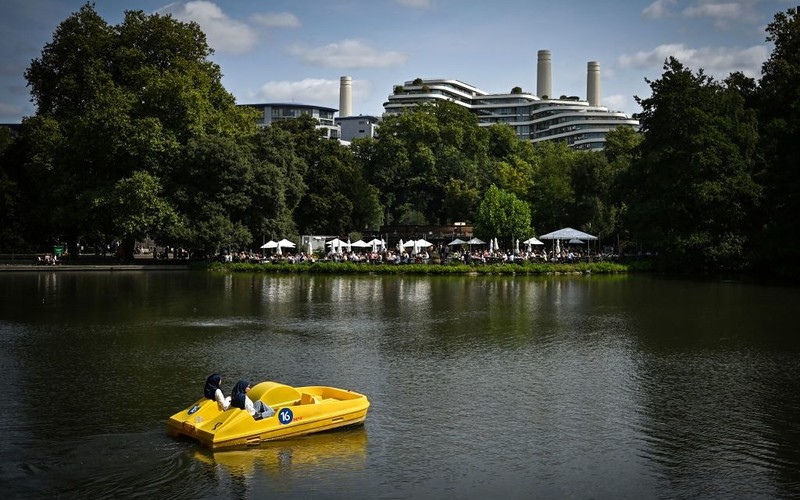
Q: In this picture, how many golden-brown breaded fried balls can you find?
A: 0